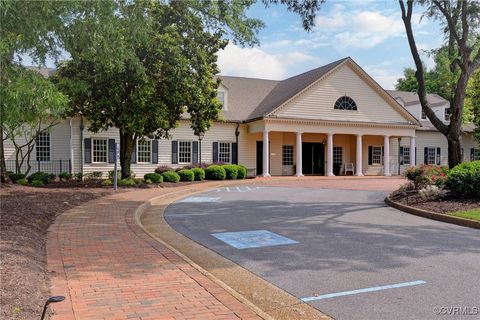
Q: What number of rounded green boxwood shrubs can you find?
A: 7